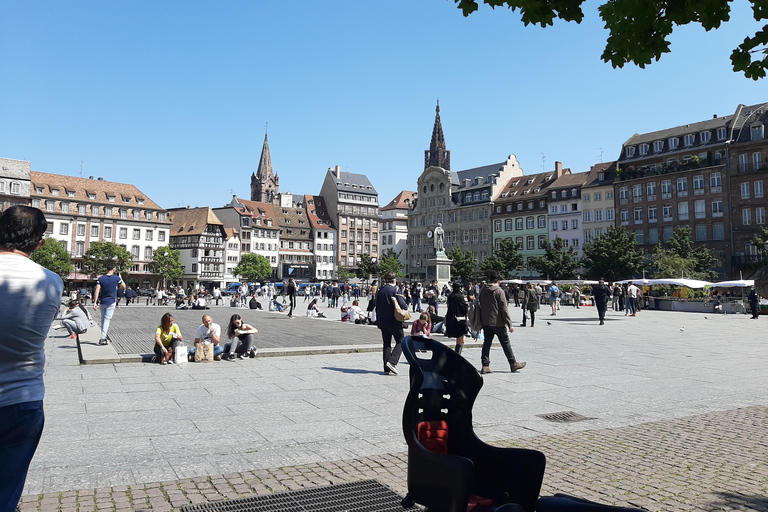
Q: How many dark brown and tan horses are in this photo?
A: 0